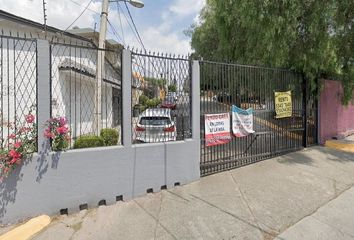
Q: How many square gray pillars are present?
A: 3